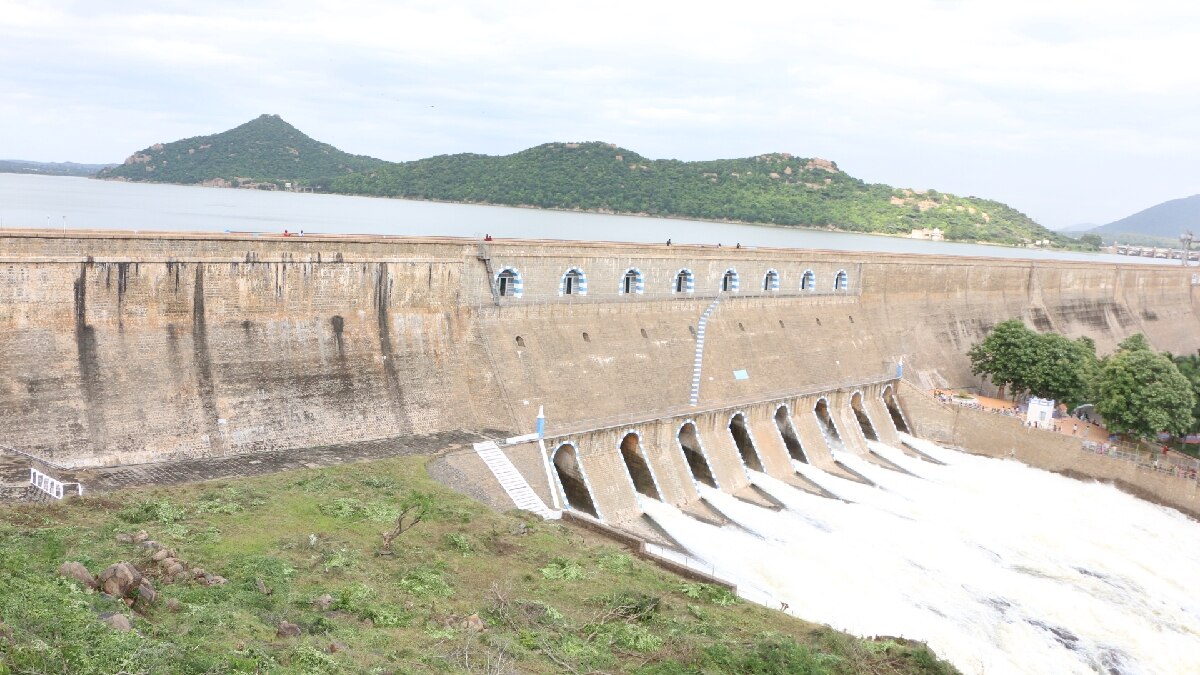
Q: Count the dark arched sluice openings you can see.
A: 8